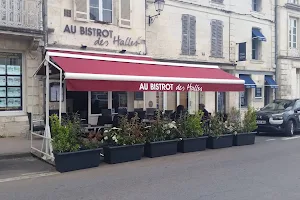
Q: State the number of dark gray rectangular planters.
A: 6